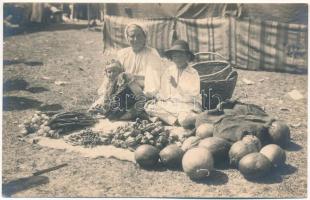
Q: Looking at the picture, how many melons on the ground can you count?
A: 12